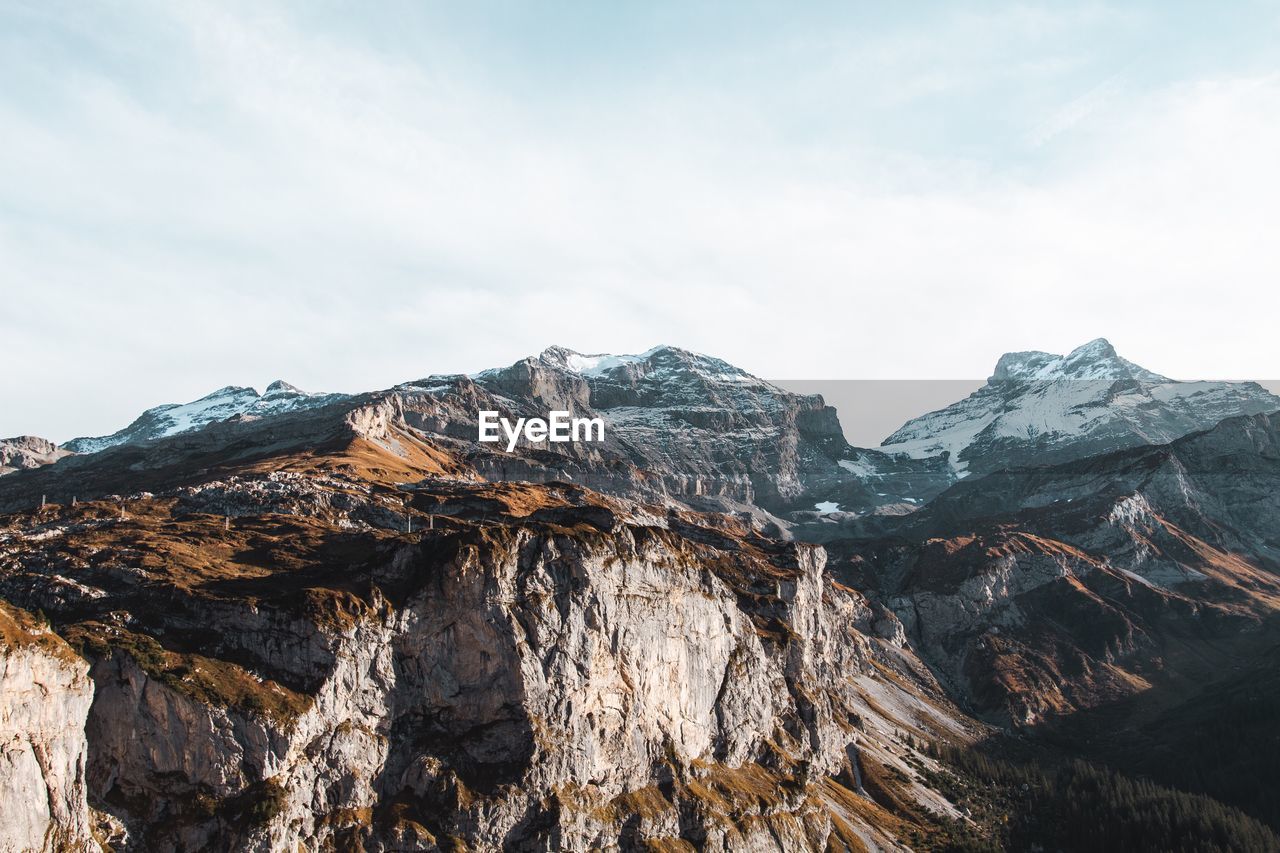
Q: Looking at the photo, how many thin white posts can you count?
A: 6